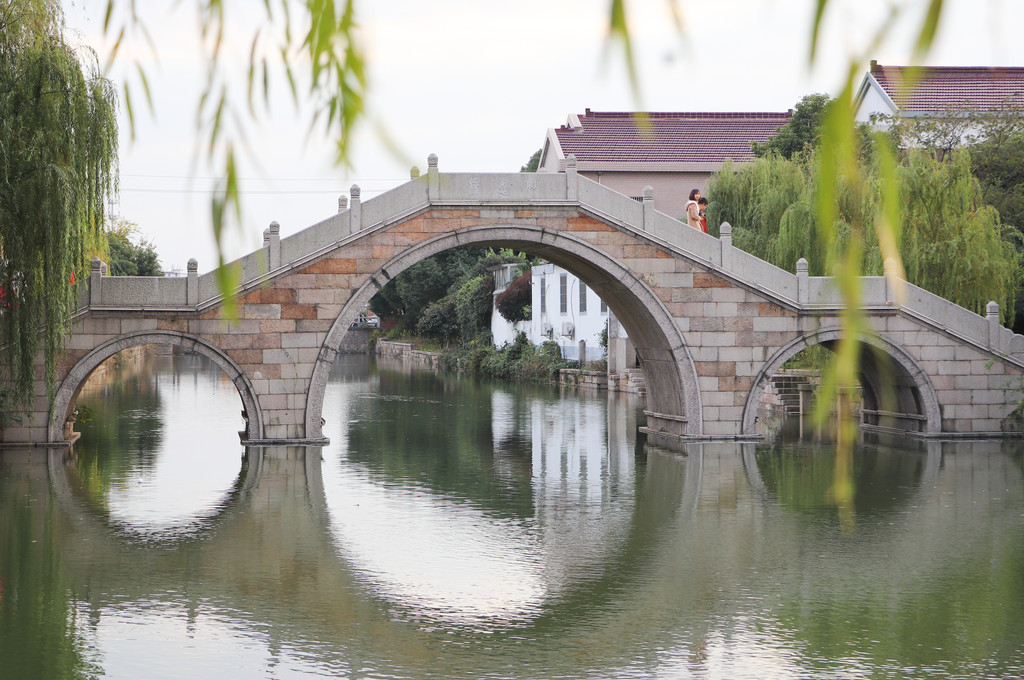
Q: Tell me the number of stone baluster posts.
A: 15